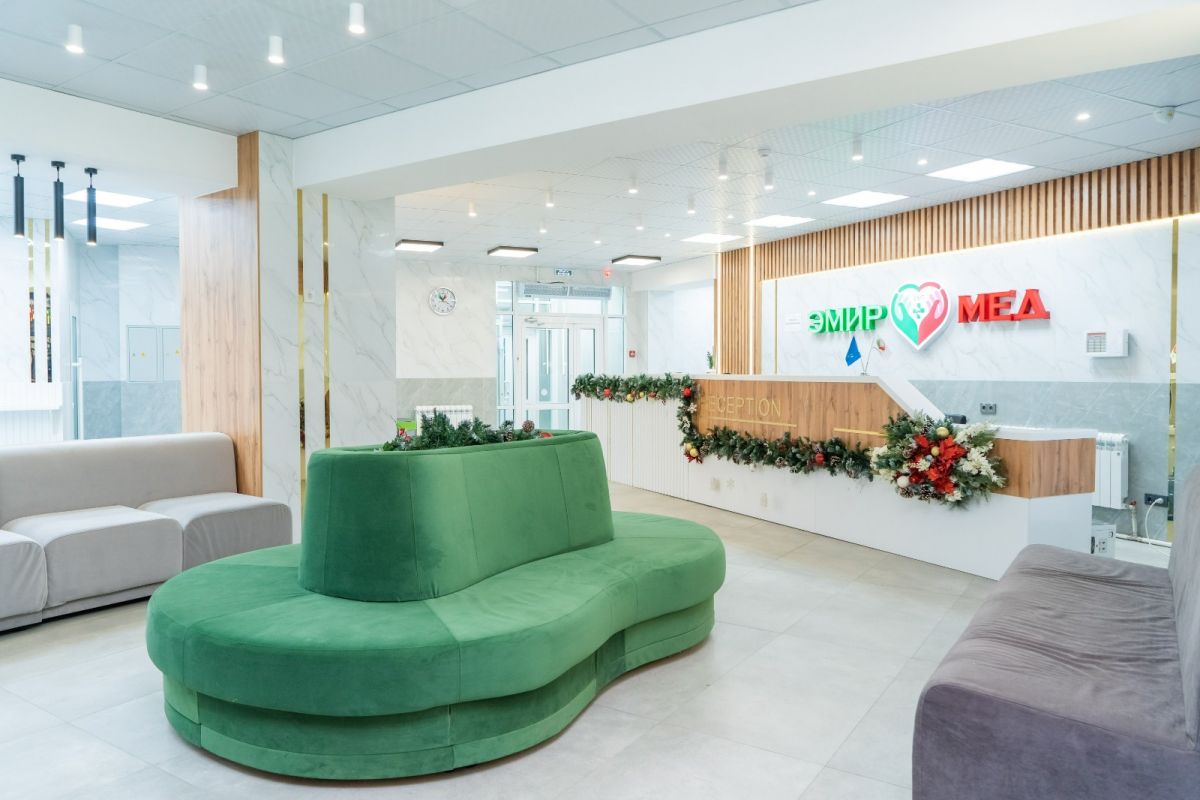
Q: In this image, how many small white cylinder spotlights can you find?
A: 14